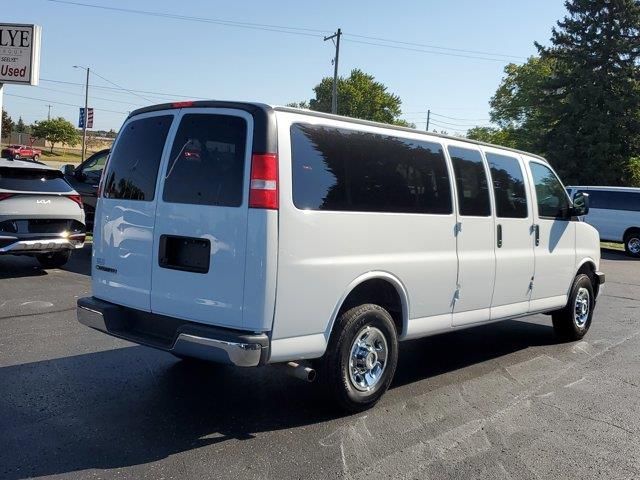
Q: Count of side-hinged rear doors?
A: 2